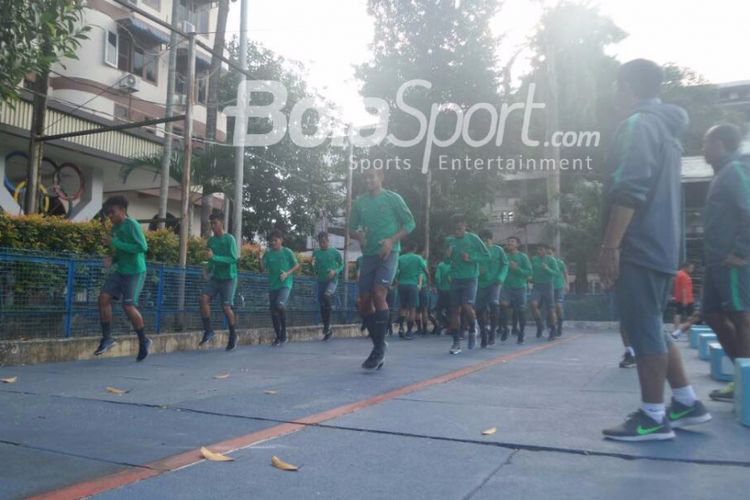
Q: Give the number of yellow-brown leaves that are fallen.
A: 7